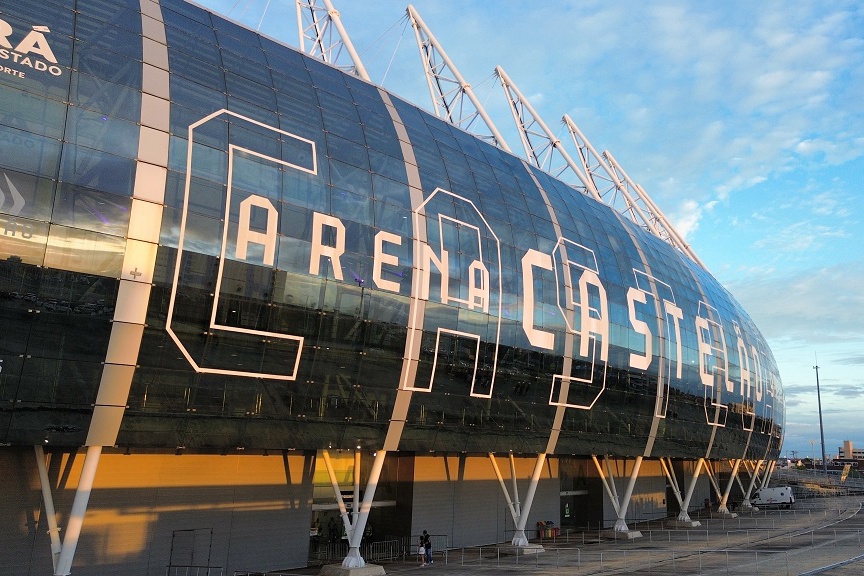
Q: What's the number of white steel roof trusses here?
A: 6